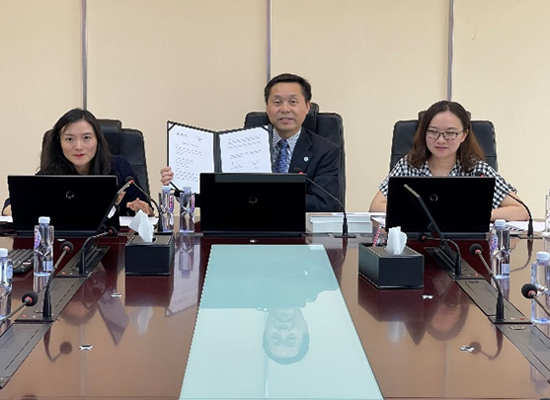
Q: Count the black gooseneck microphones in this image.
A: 9